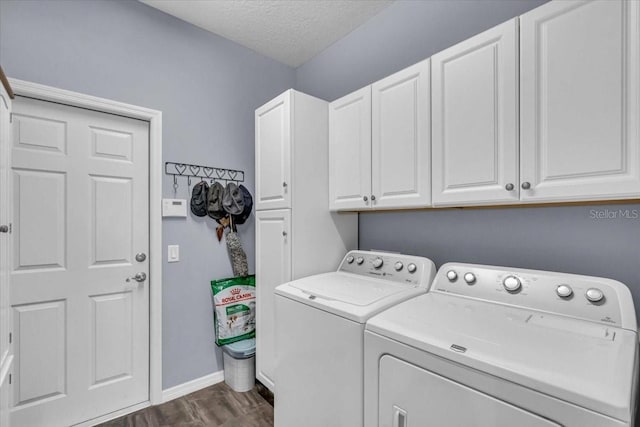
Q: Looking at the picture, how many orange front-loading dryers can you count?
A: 0